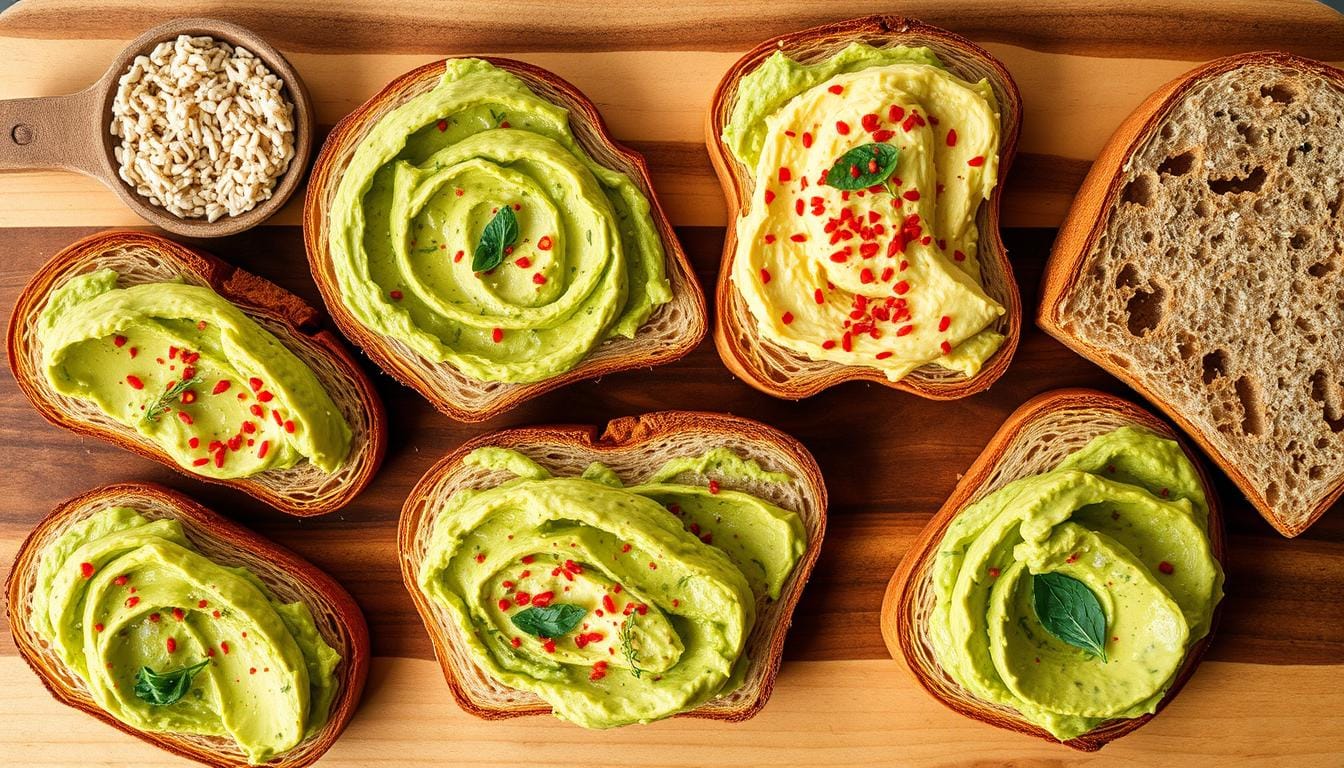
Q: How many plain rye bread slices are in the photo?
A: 1